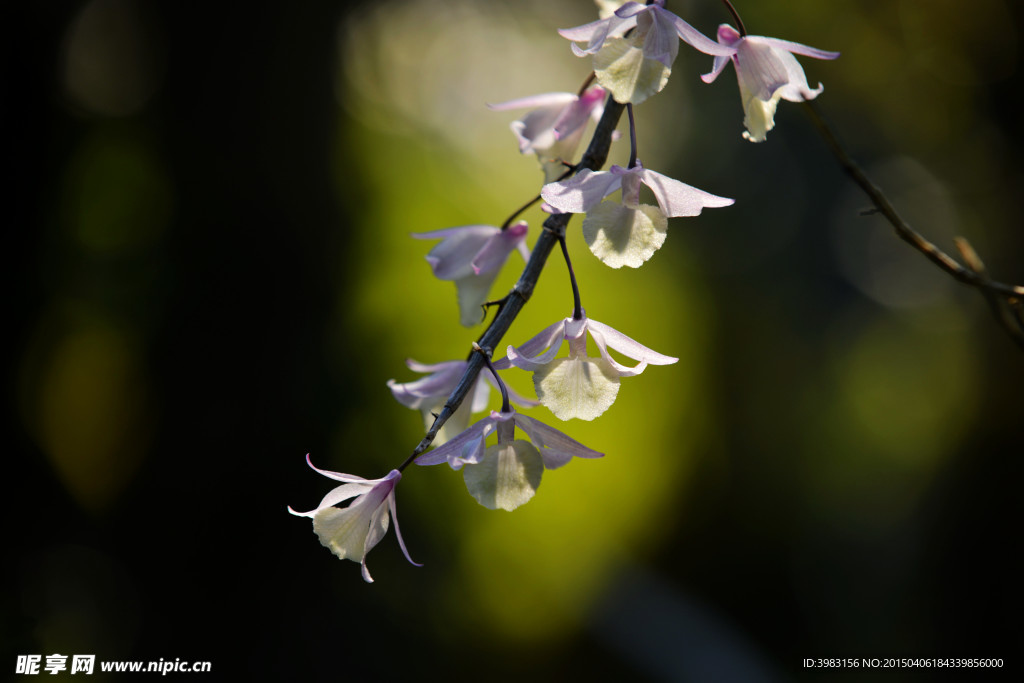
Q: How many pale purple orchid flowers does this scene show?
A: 9